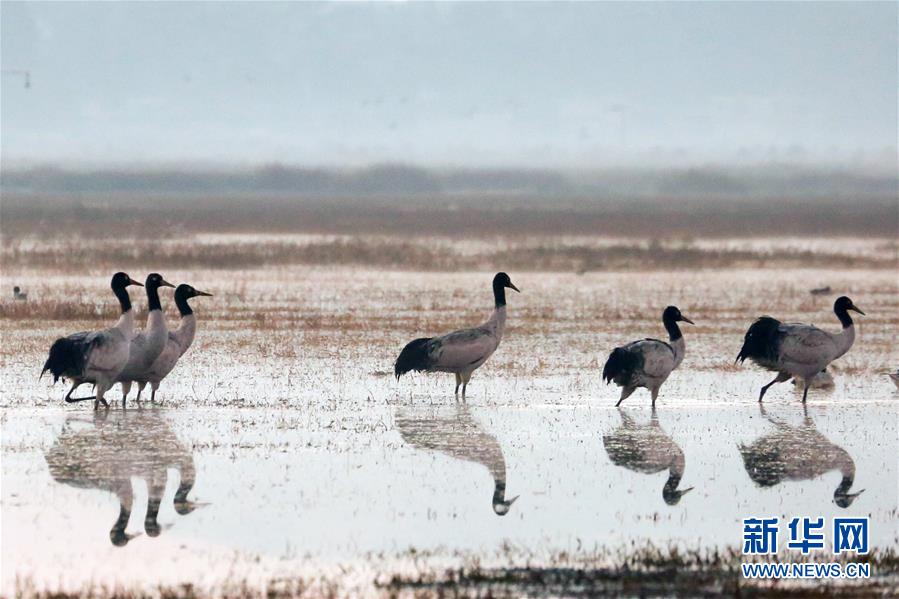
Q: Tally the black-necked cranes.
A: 6